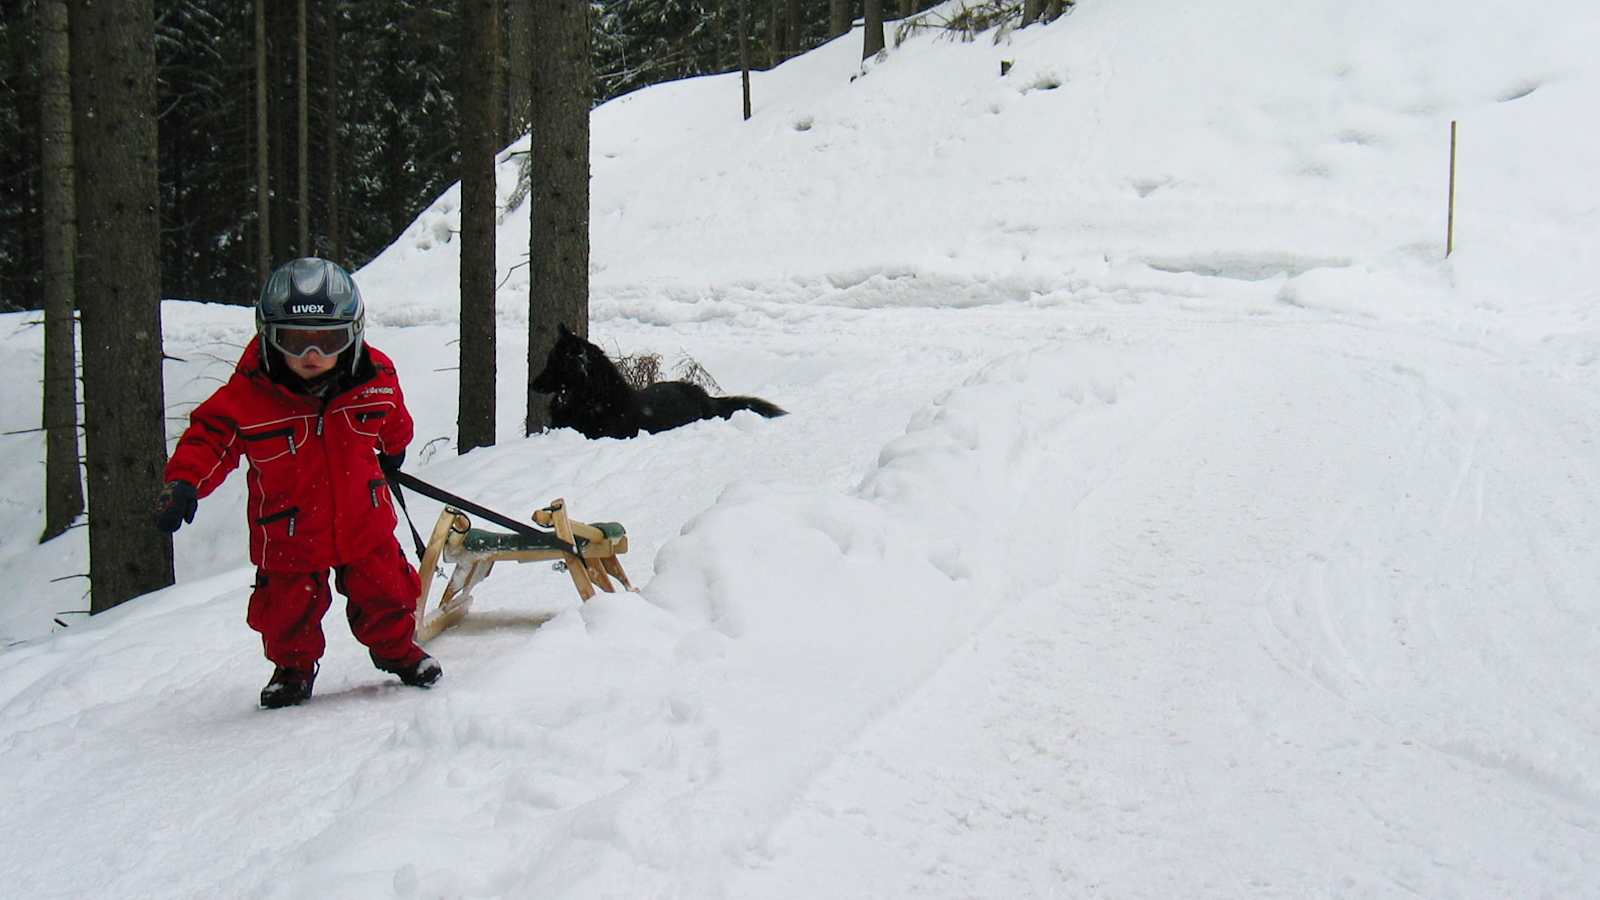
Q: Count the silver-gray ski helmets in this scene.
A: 1